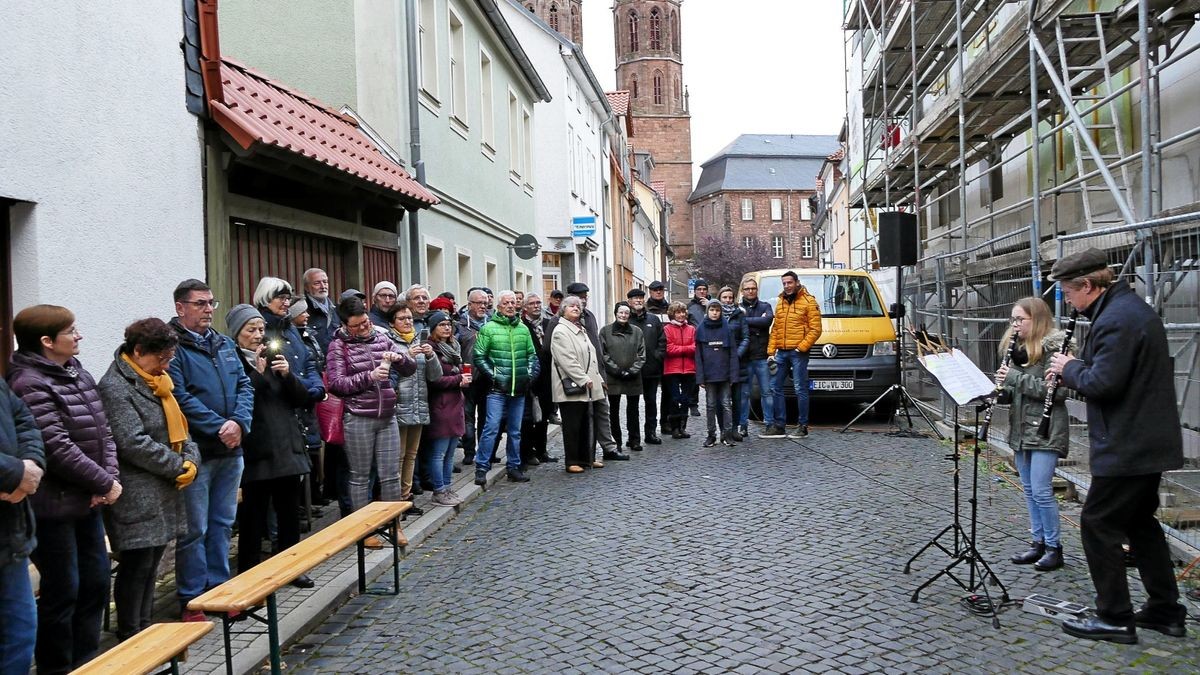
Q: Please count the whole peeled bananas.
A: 0